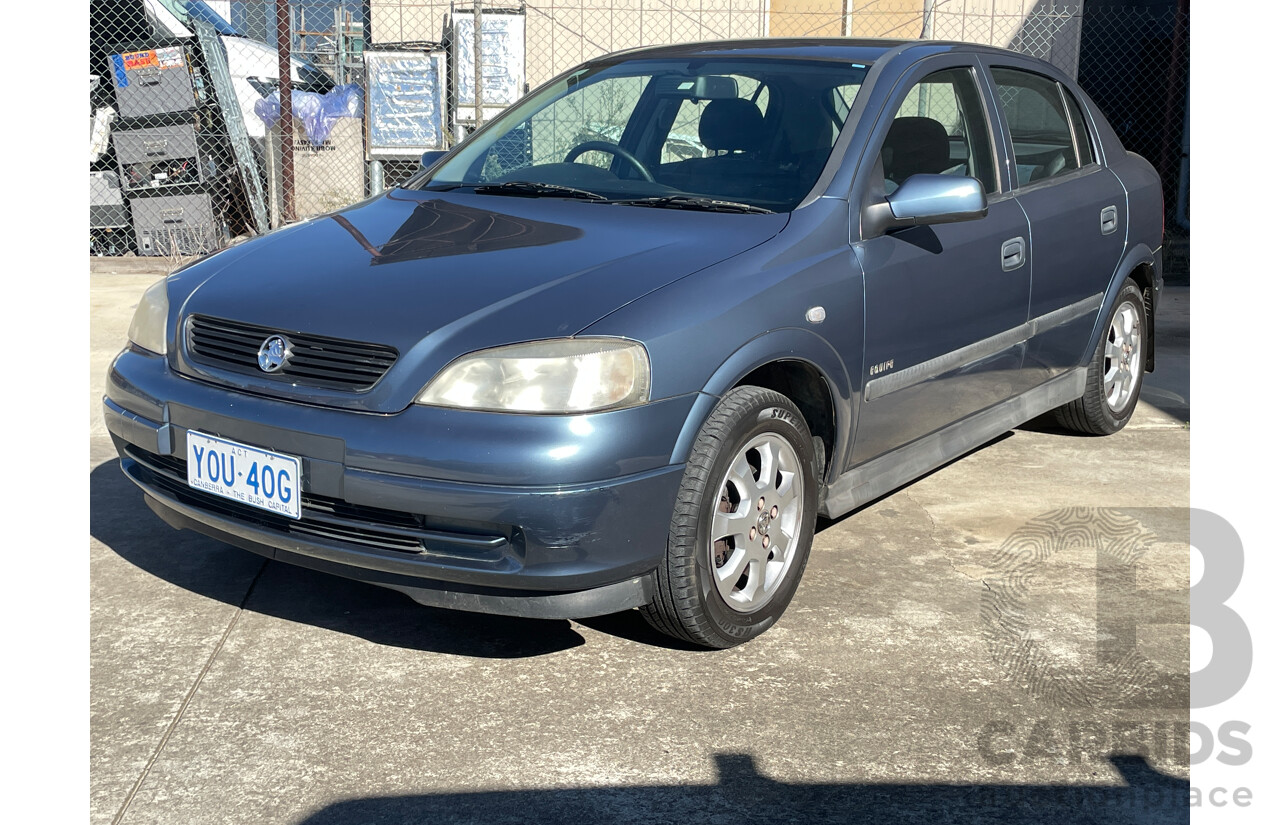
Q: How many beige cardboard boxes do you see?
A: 1